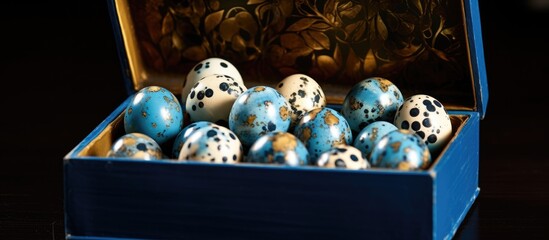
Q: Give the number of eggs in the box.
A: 15